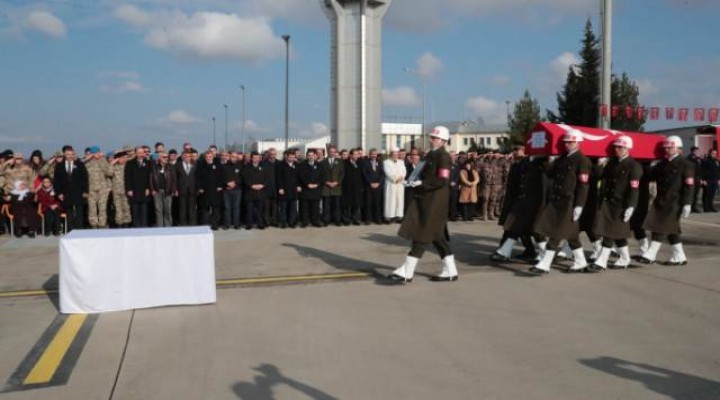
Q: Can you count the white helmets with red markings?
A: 4